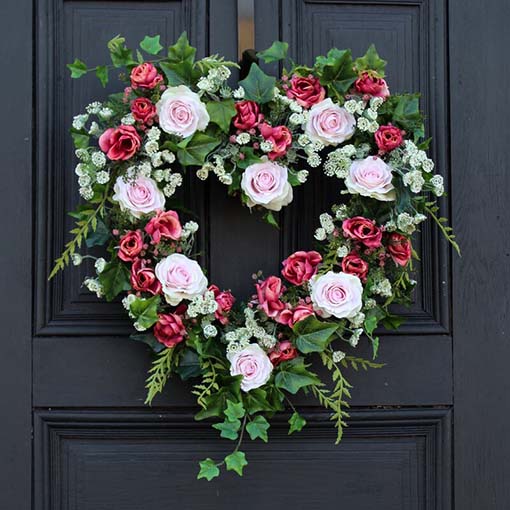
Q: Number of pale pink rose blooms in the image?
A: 8